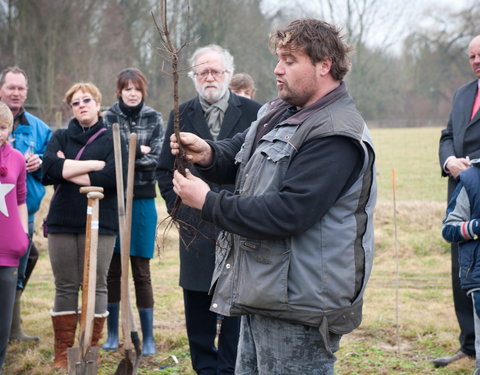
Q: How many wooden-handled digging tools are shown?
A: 4